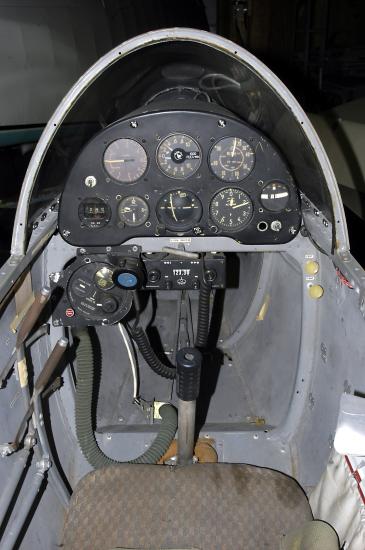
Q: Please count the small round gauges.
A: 3